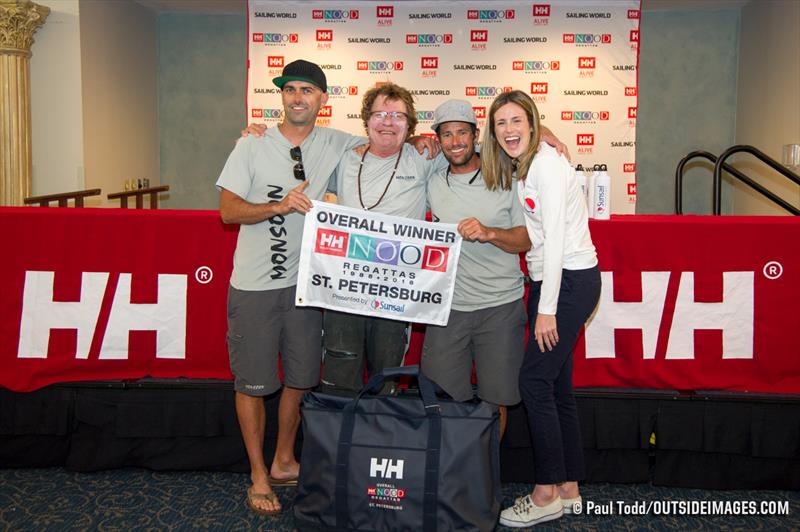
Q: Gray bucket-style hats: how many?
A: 1